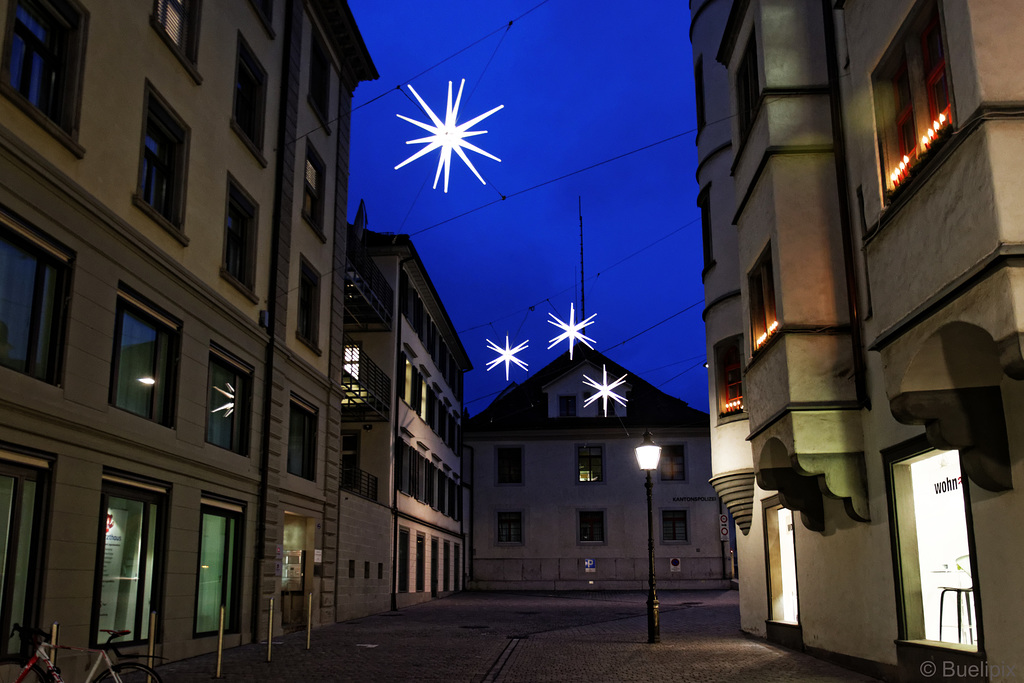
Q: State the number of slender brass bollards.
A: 5